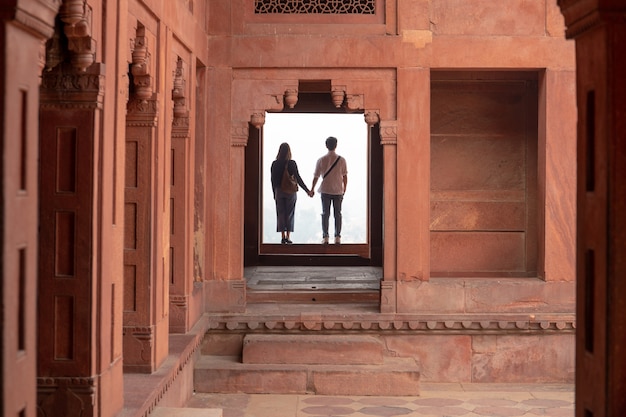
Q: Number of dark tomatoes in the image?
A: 0